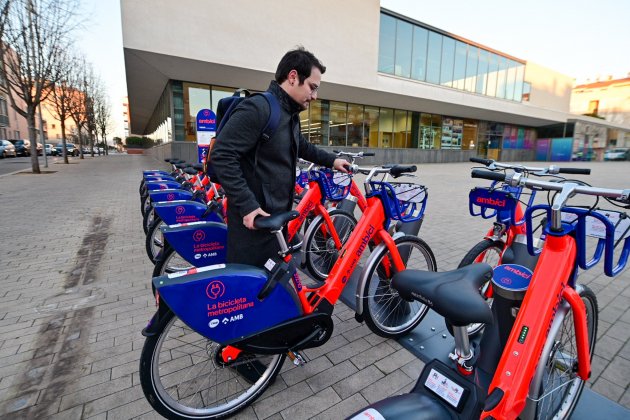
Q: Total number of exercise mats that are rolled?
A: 0